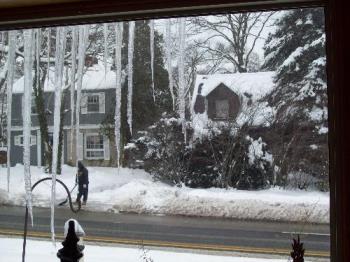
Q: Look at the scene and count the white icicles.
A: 13